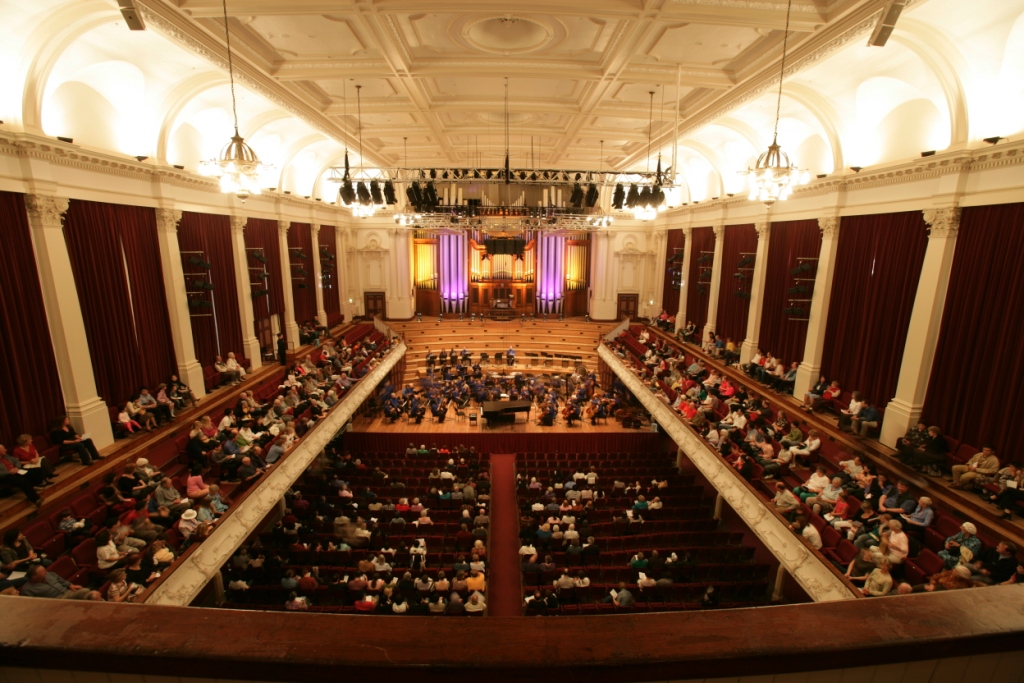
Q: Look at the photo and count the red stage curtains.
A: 12